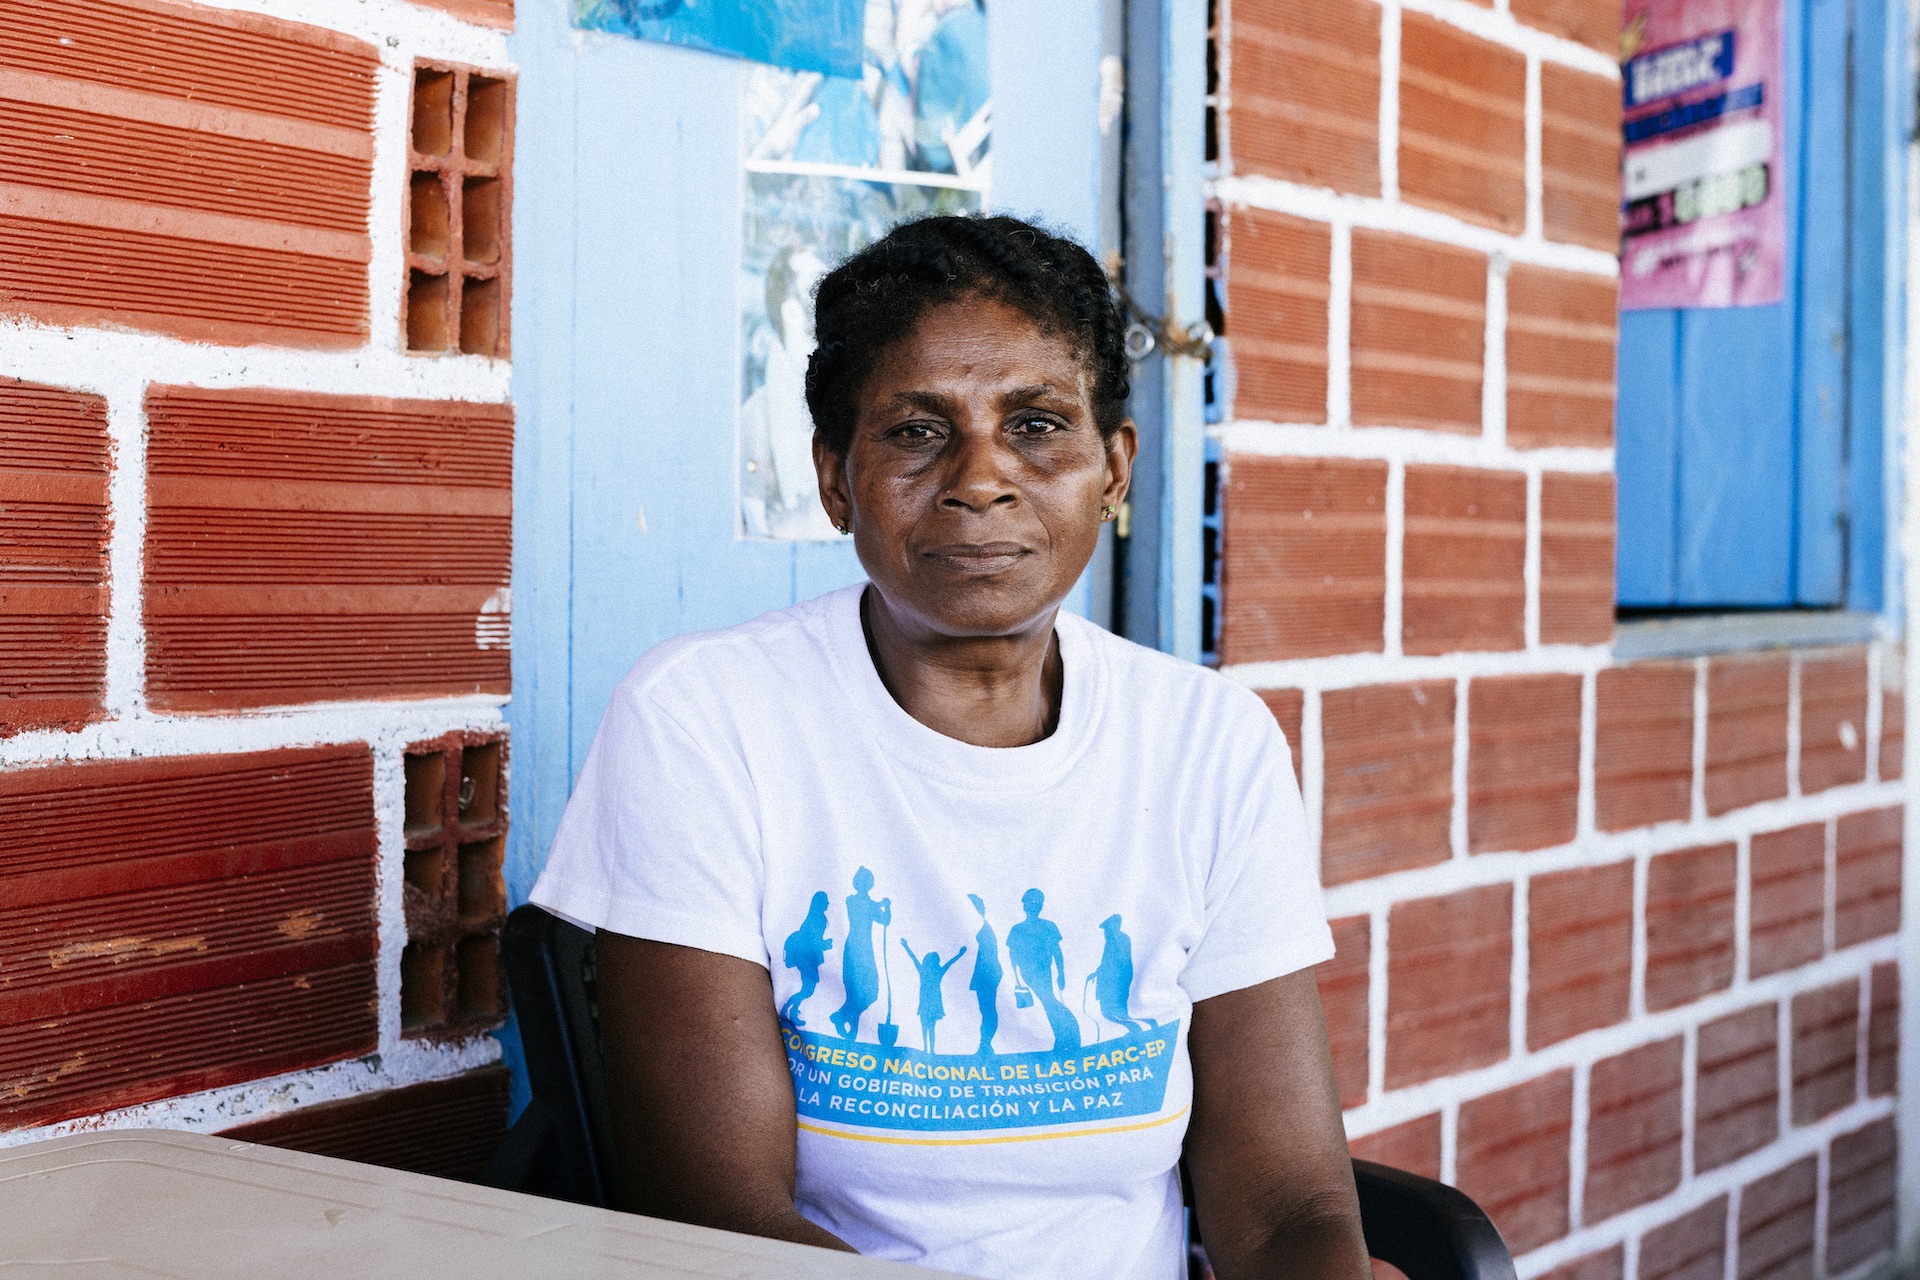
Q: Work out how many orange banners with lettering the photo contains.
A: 0